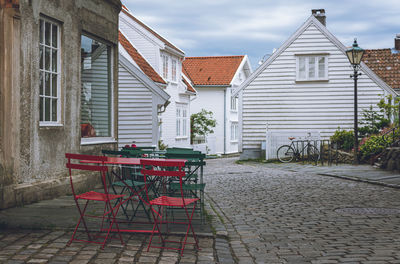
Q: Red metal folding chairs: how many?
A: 2